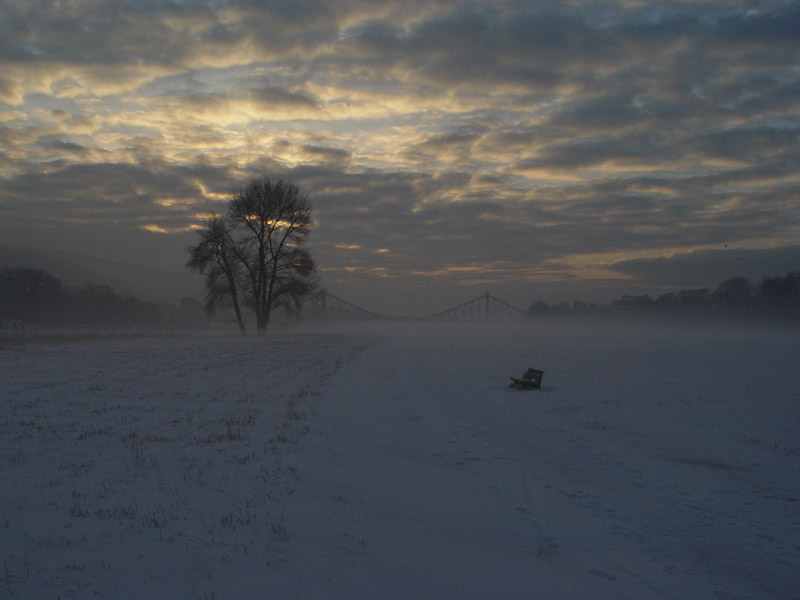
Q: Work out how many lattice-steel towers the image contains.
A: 2